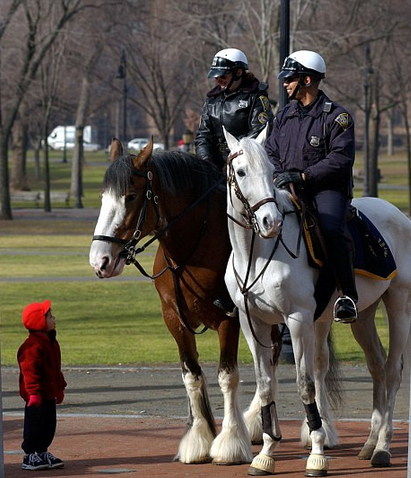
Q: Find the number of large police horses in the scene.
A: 2